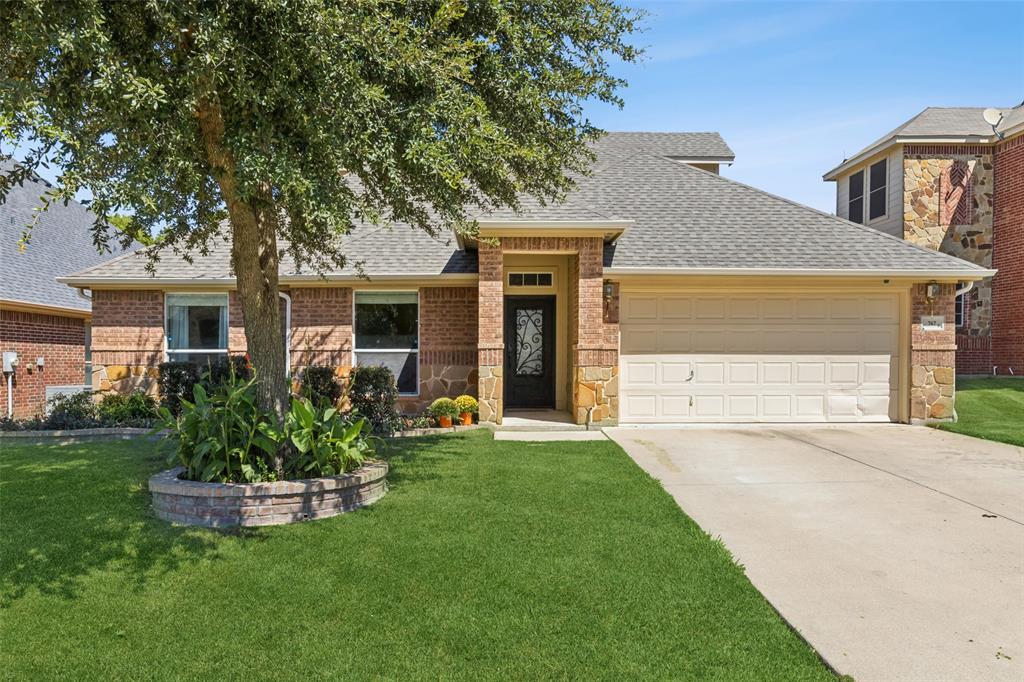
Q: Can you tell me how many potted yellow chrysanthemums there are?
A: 2